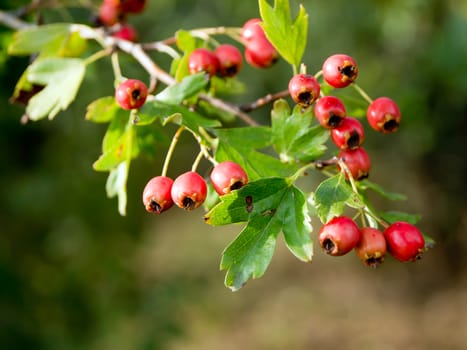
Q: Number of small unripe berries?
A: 0